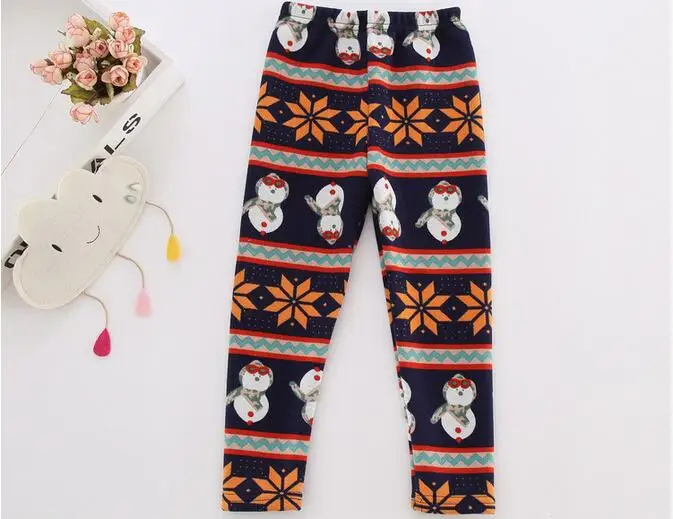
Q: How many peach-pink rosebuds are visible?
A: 14